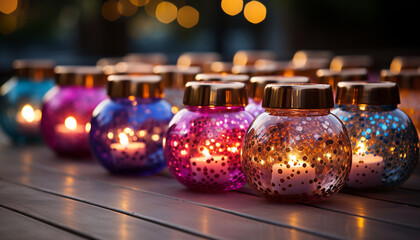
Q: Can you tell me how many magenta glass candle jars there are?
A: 2